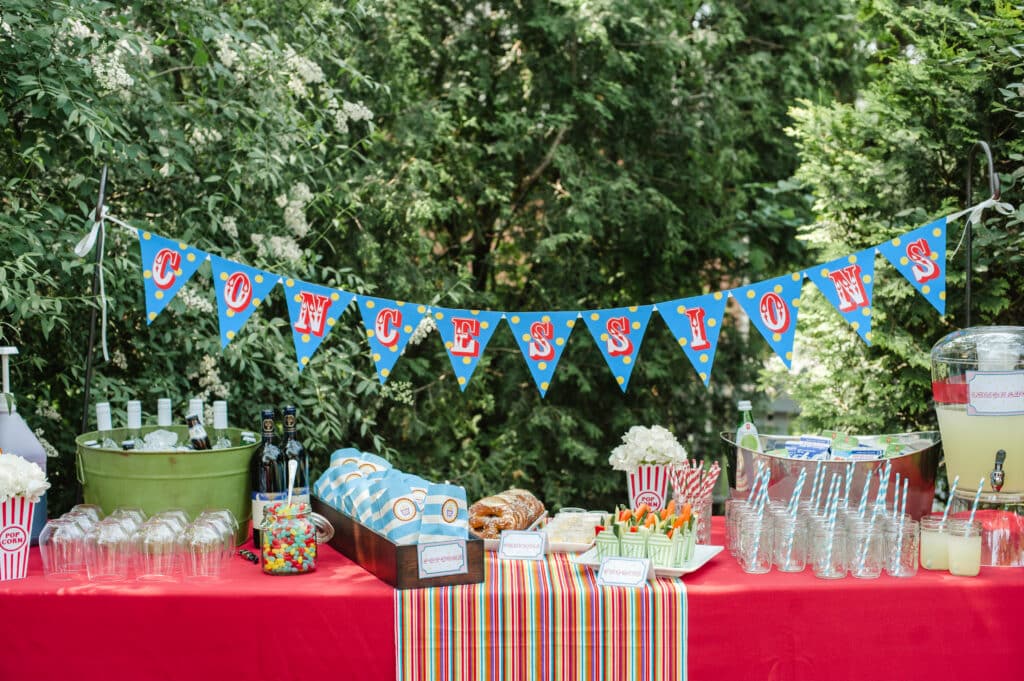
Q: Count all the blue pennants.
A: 11